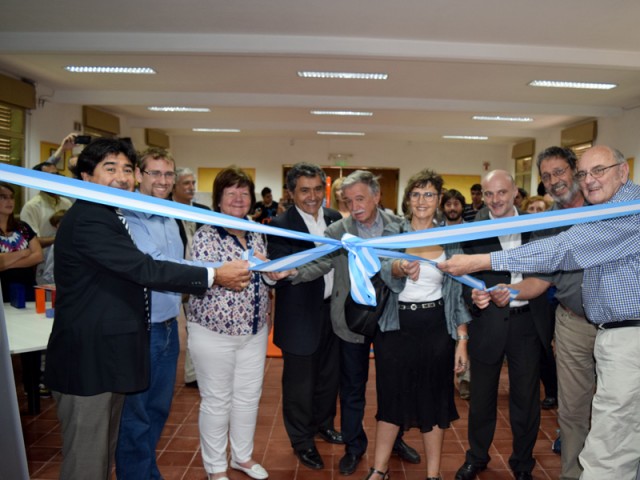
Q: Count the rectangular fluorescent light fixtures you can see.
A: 9